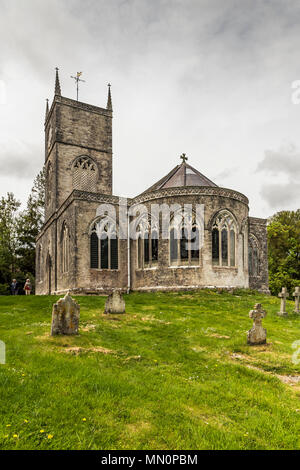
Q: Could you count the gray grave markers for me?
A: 5